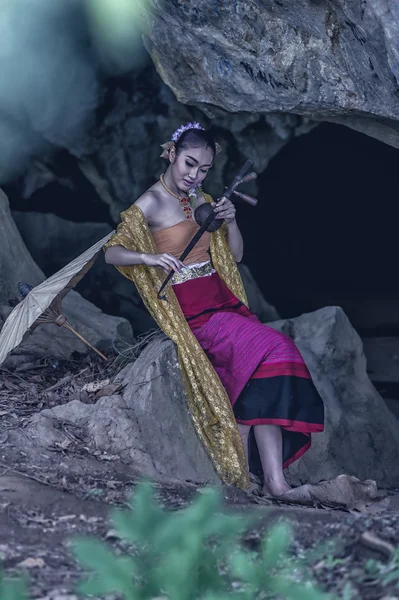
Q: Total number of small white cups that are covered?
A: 0